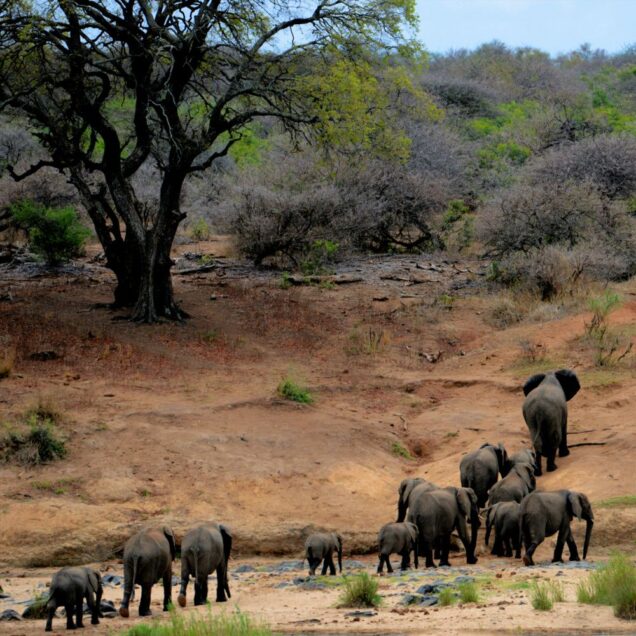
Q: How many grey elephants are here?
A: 13